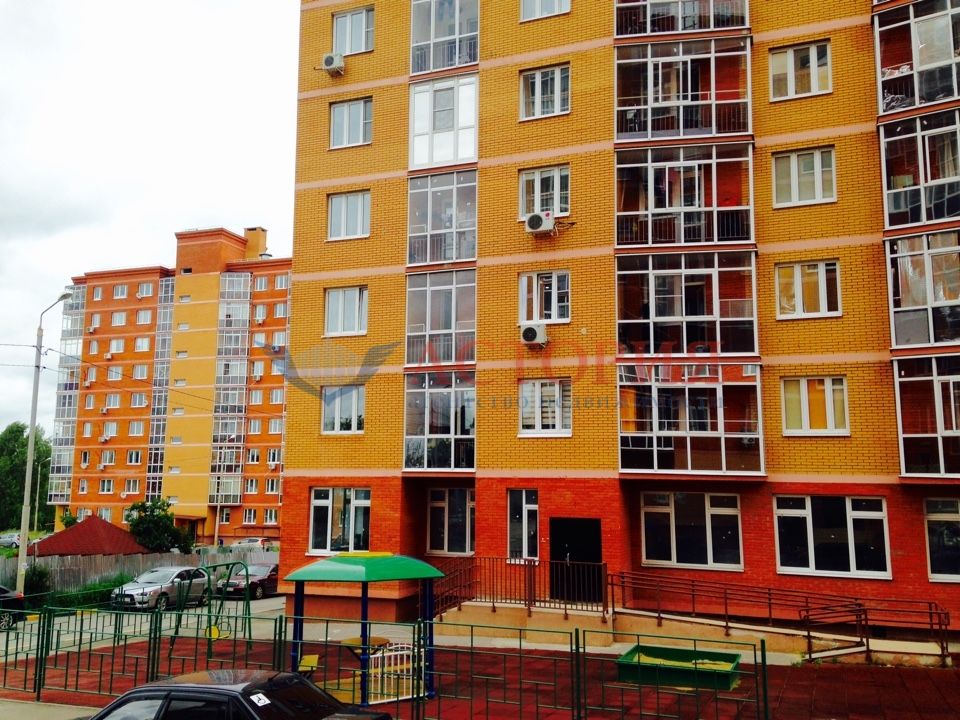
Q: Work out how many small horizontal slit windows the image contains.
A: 9